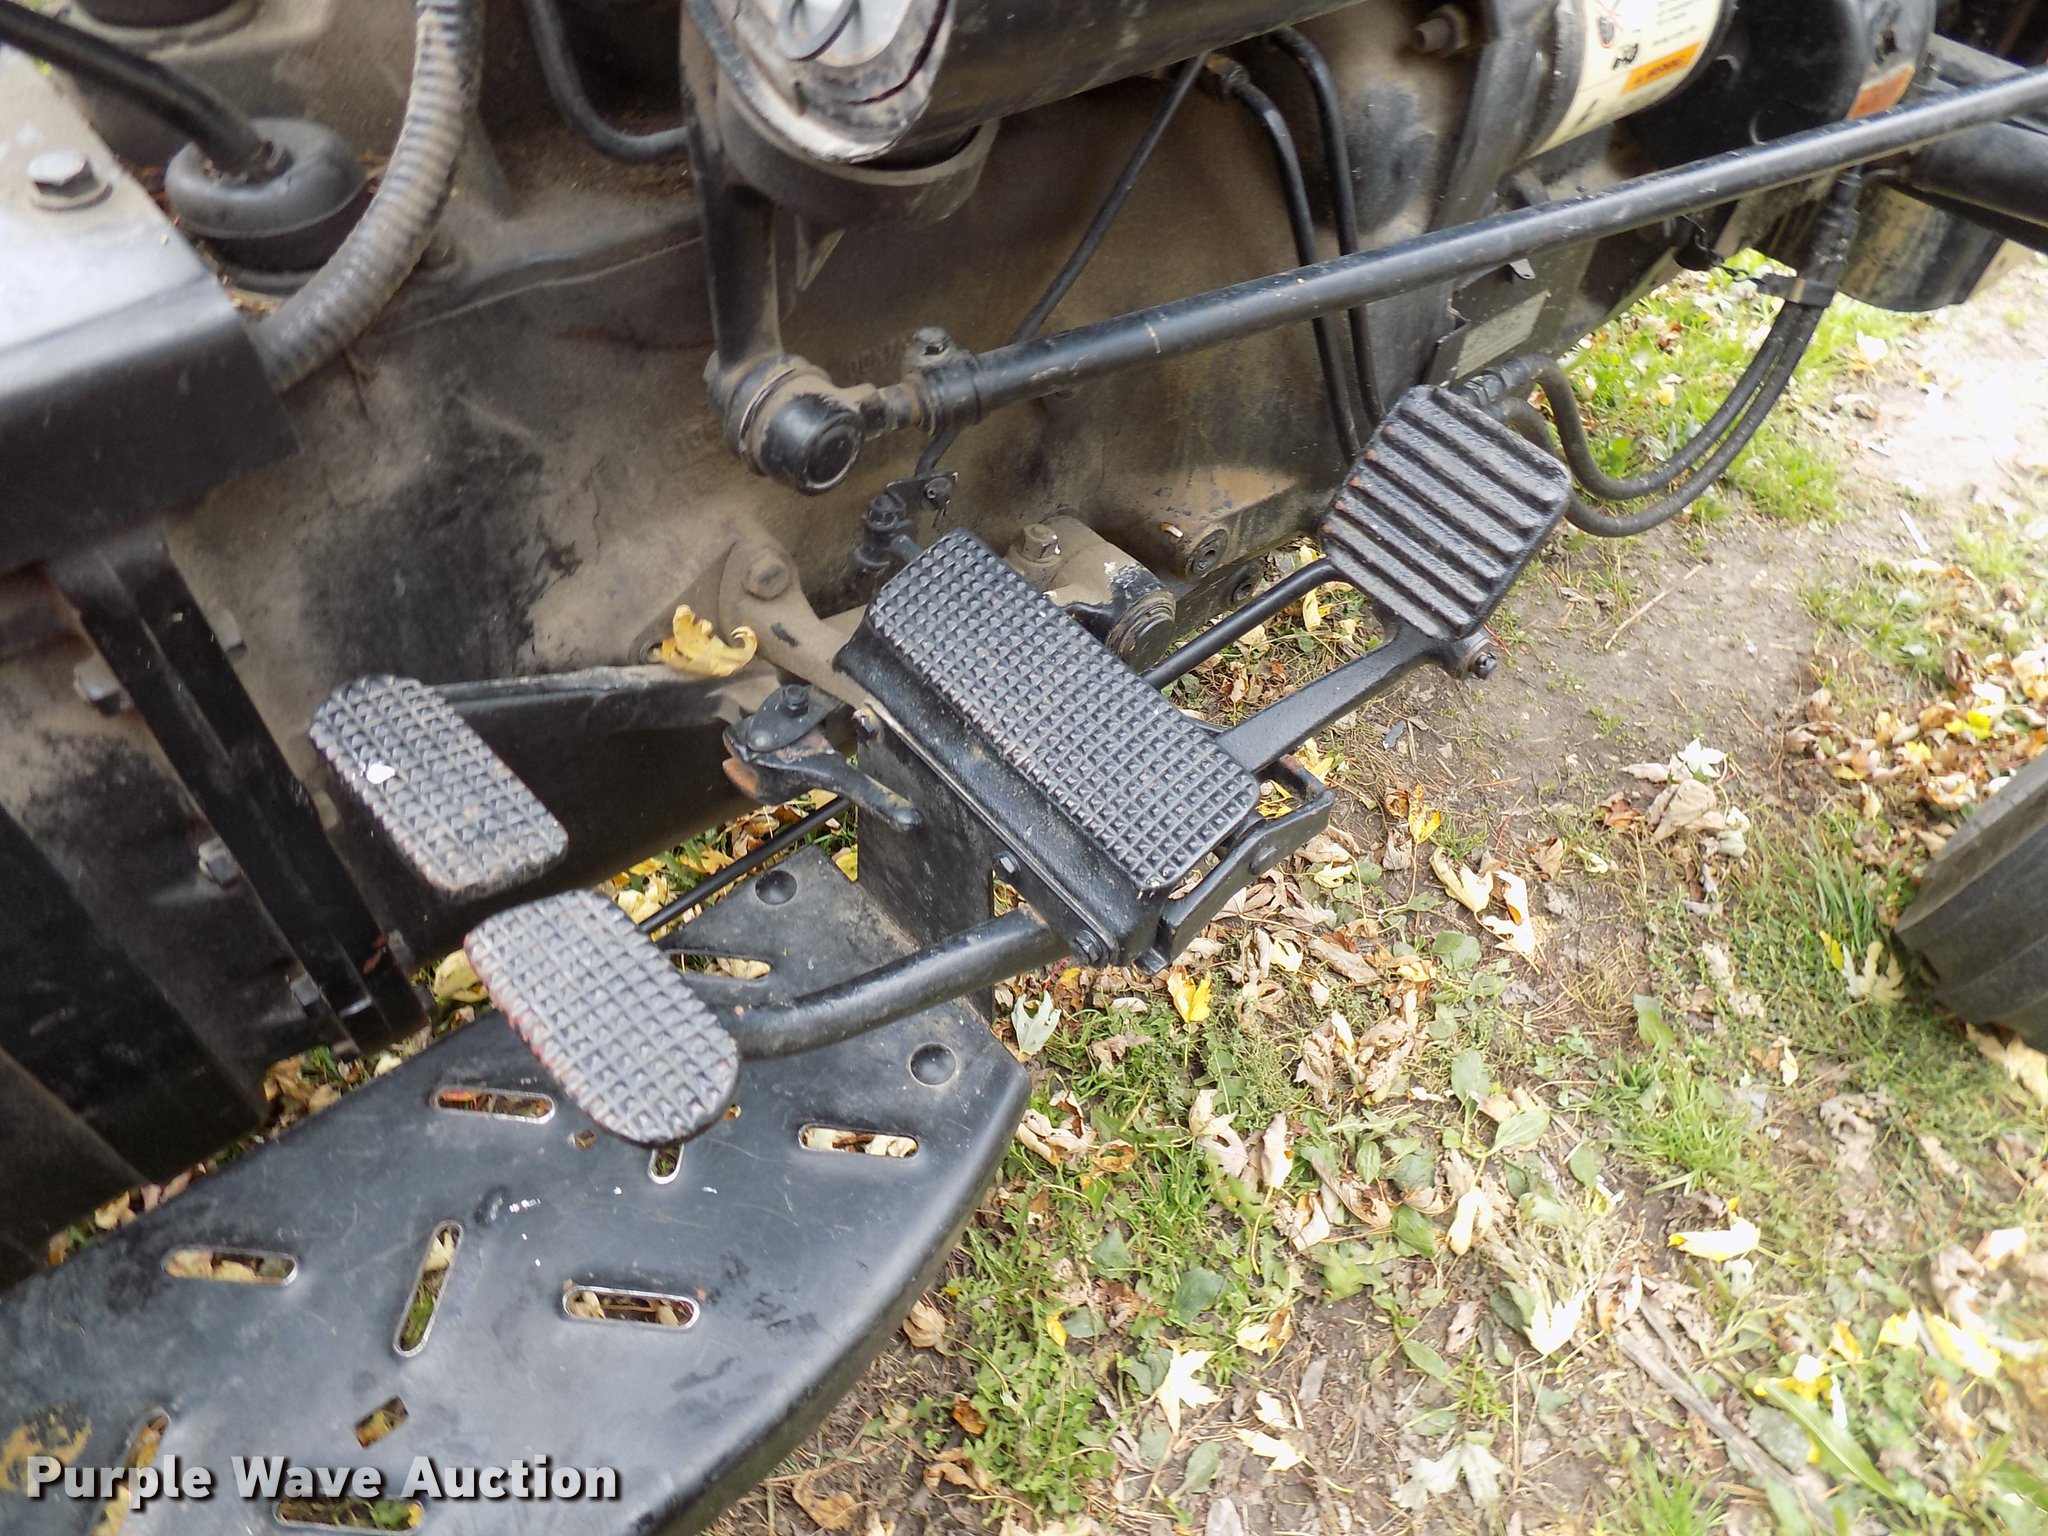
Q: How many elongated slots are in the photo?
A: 9